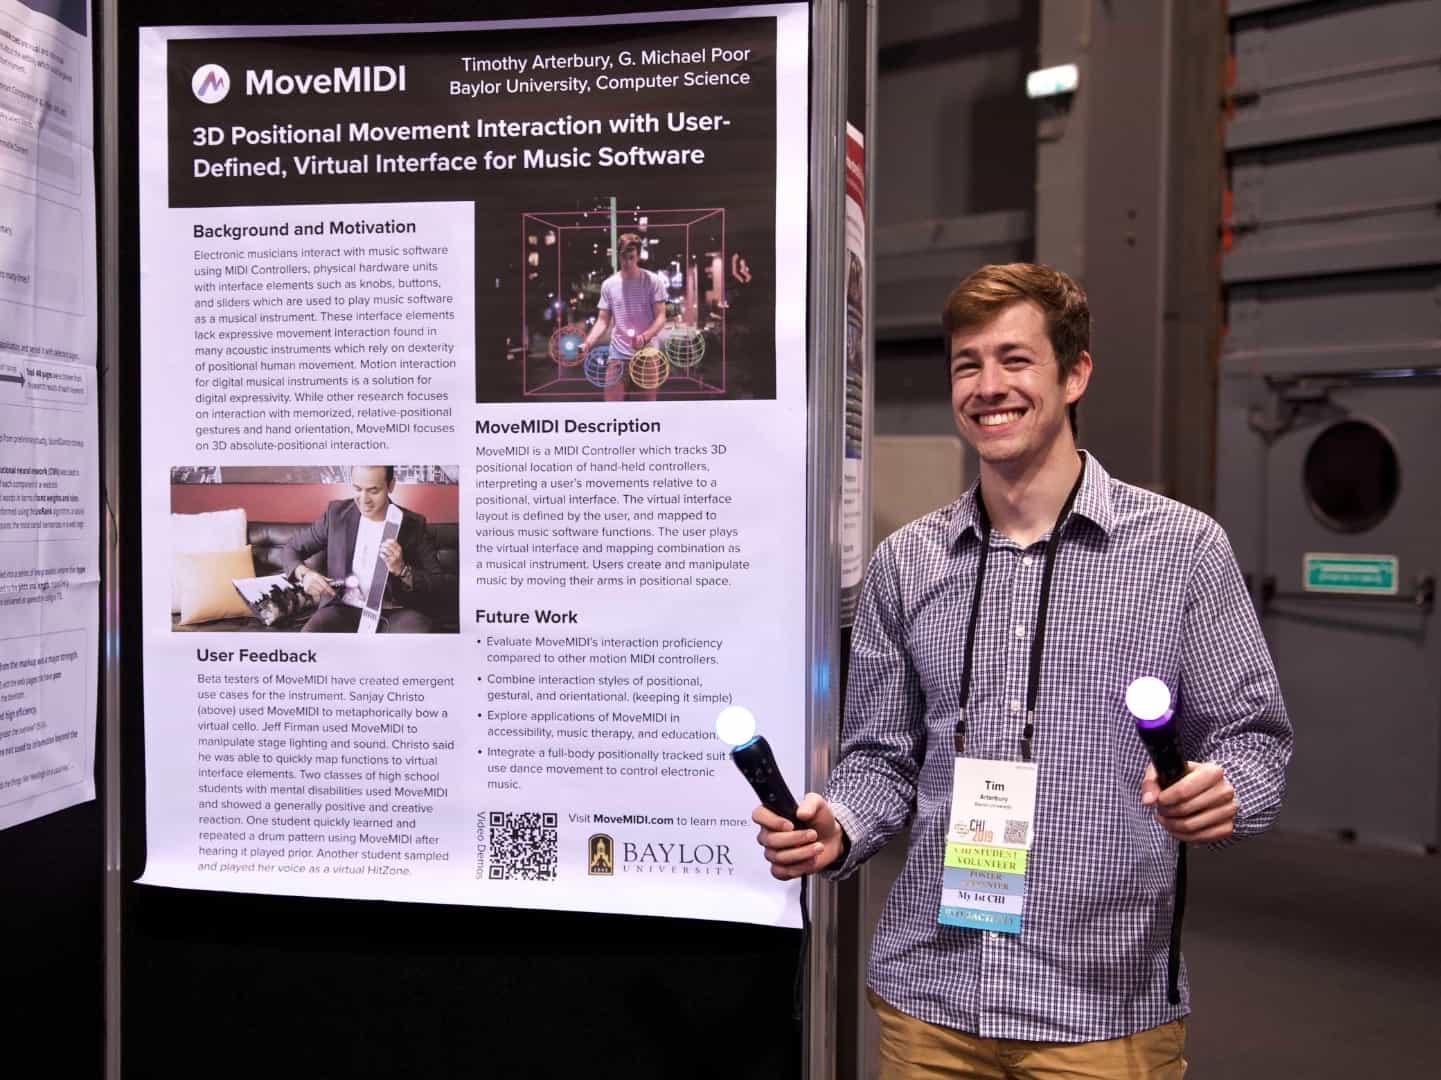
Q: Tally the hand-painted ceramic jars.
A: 0